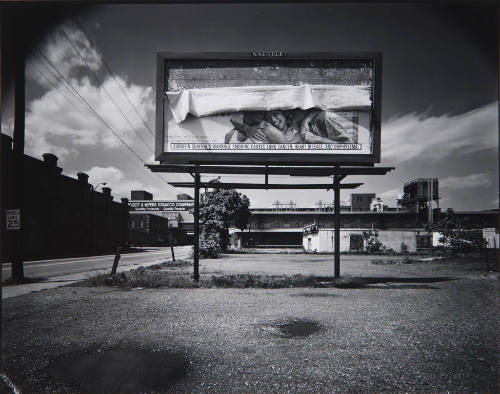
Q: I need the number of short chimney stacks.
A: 4